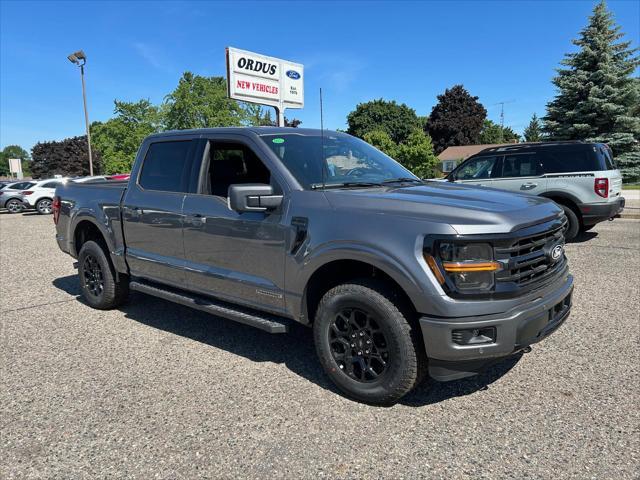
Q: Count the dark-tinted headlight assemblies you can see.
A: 1